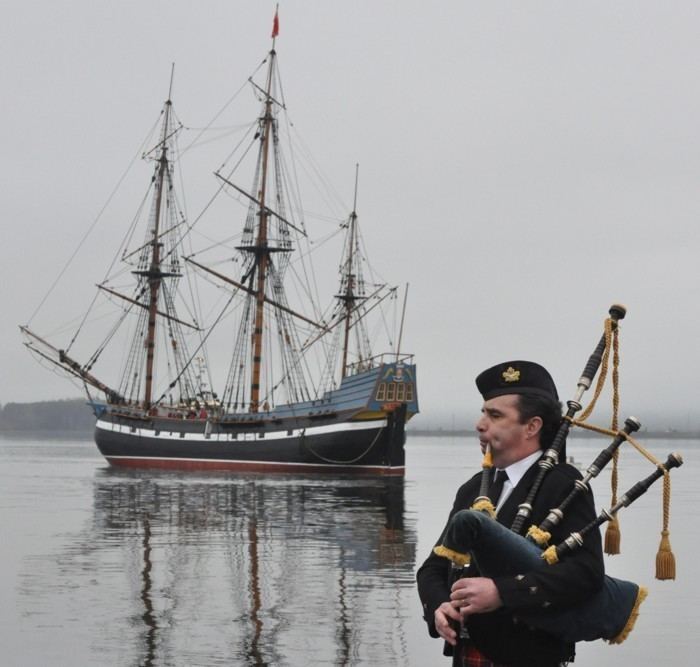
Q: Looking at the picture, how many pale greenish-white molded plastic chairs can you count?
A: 0